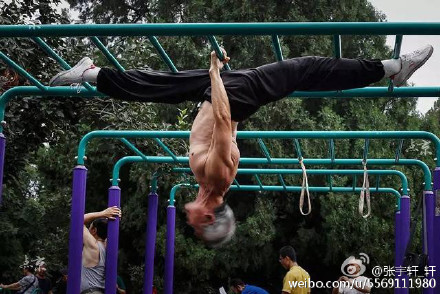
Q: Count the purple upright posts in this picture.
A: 9